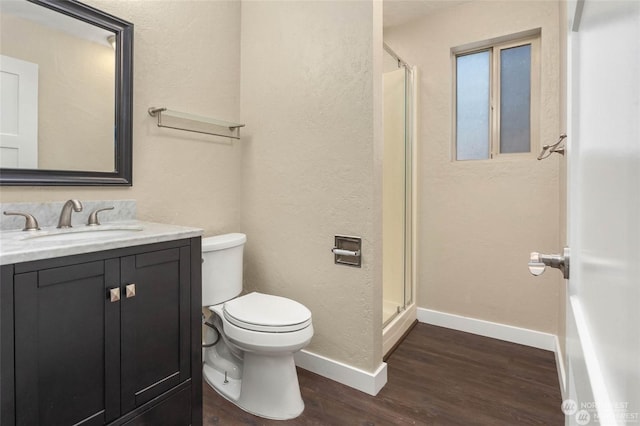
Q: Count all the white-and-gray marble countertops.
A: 1